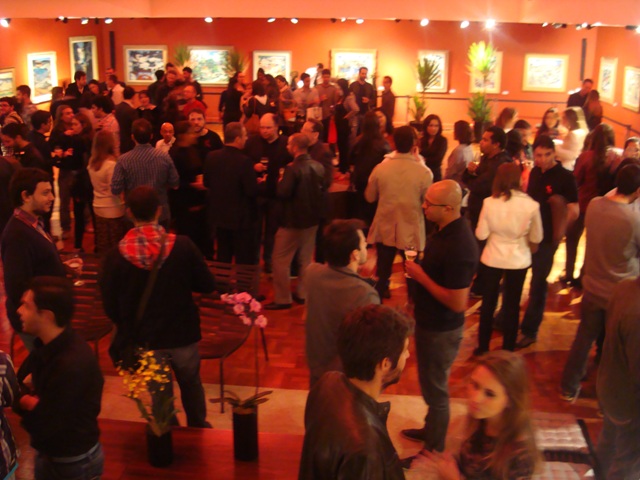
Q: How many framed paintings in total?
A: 12